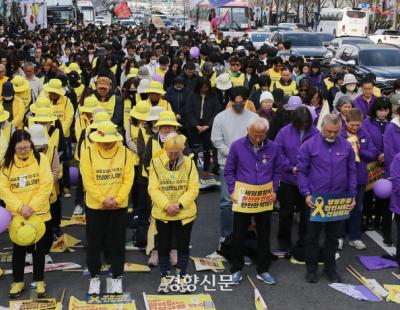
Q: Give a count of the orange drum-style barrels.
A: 0